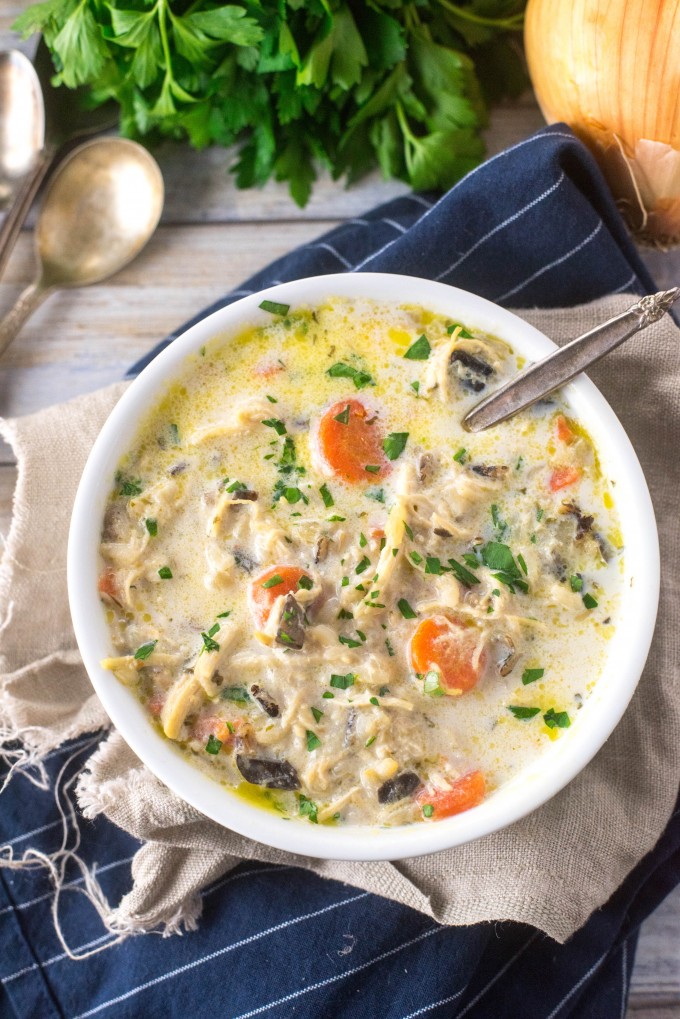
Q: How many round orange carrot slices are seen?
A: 3